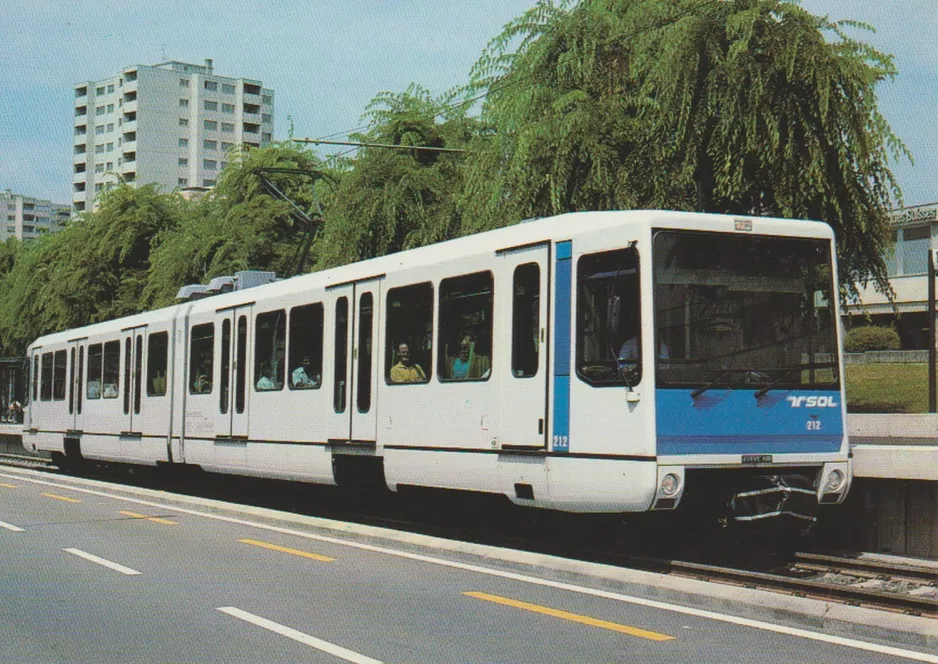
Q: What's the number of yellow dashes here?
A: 5